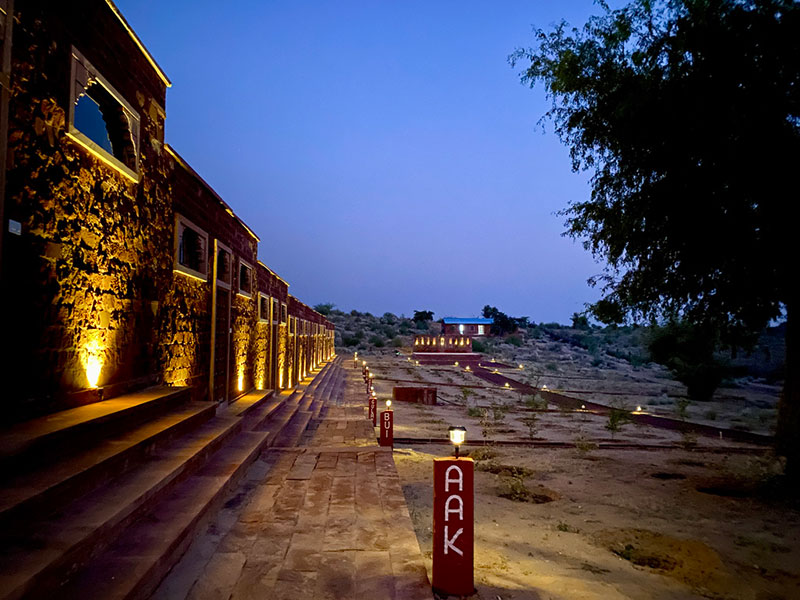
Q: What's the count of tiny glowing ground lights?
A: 12